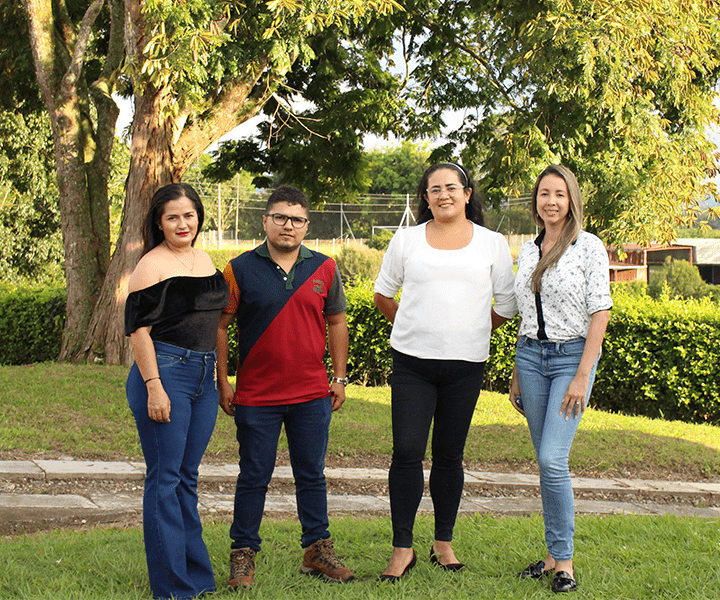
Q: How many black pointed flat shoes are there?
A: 2